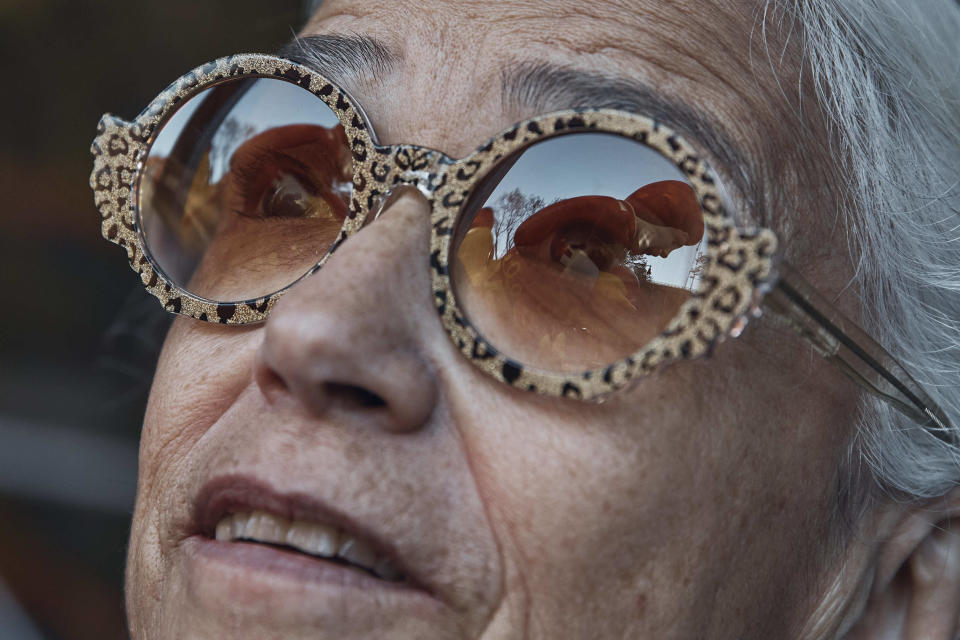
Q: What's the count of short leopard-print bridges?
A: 1